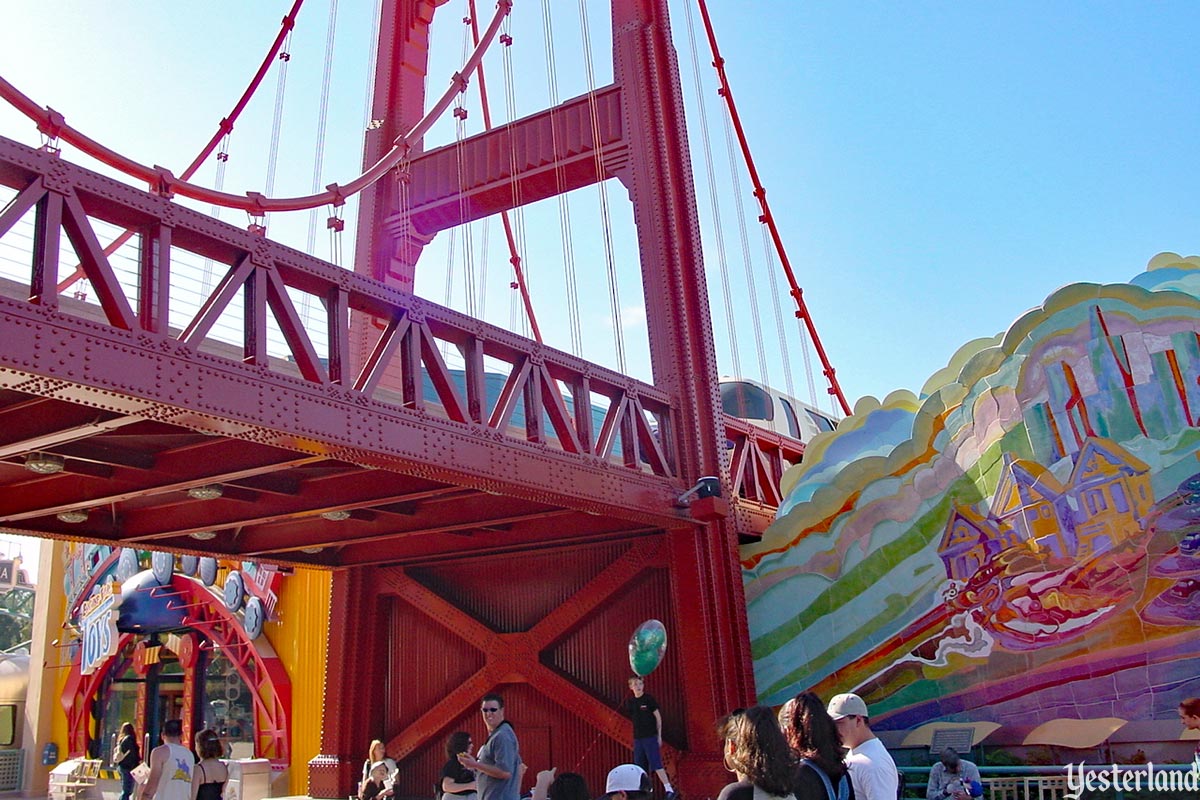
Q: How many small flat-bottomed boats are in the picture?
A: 0